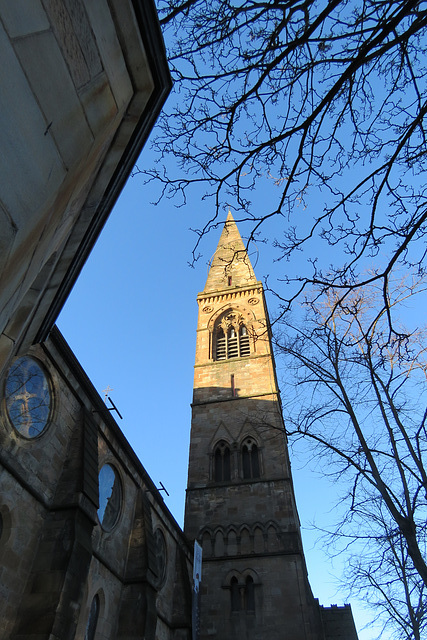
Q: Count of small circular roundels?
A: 2